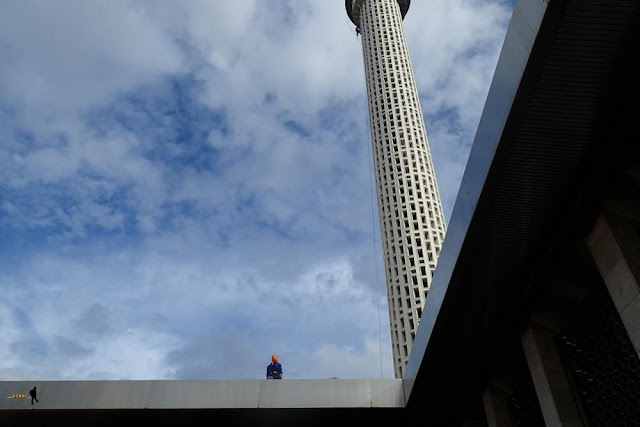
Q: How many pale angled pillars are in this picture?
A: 3